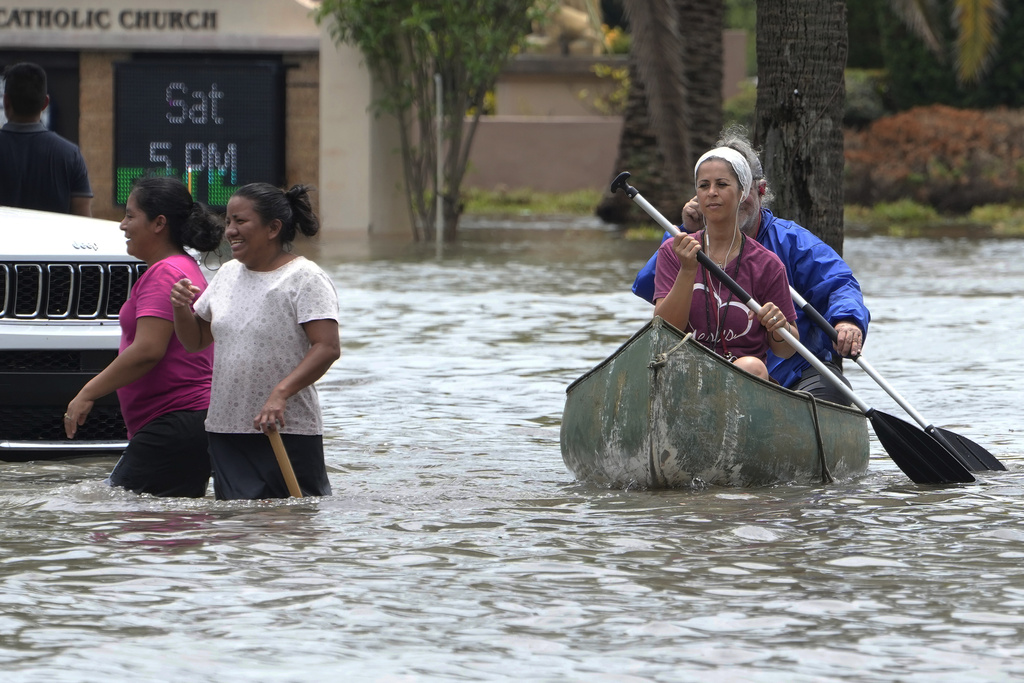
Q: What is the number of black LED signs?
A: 1